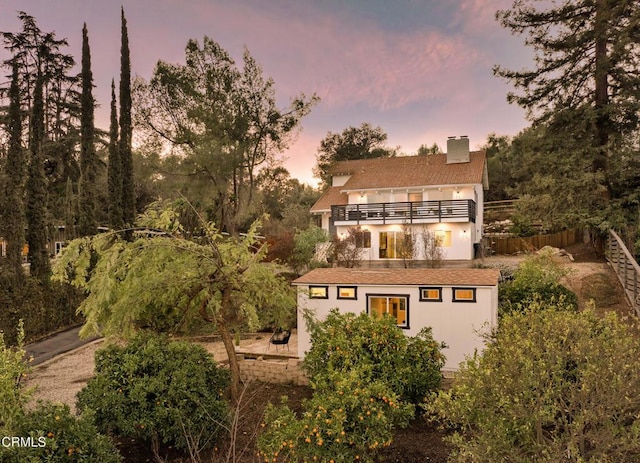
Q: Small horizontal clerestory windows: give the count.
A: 4